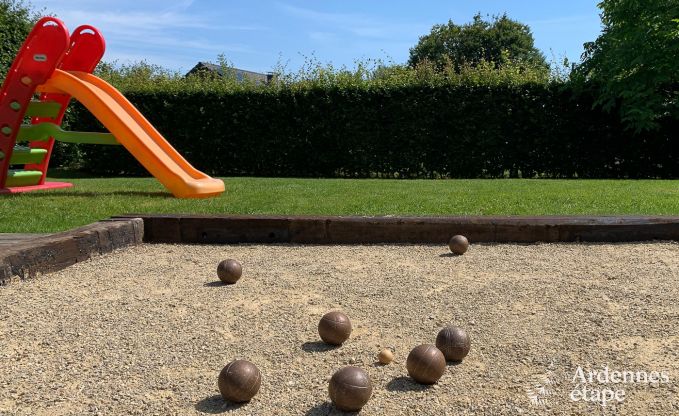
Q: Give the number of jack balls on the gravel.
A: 1